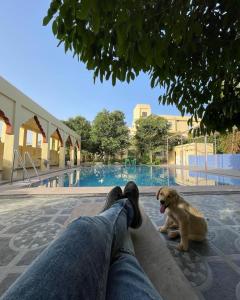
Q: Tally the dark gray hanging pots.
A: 0